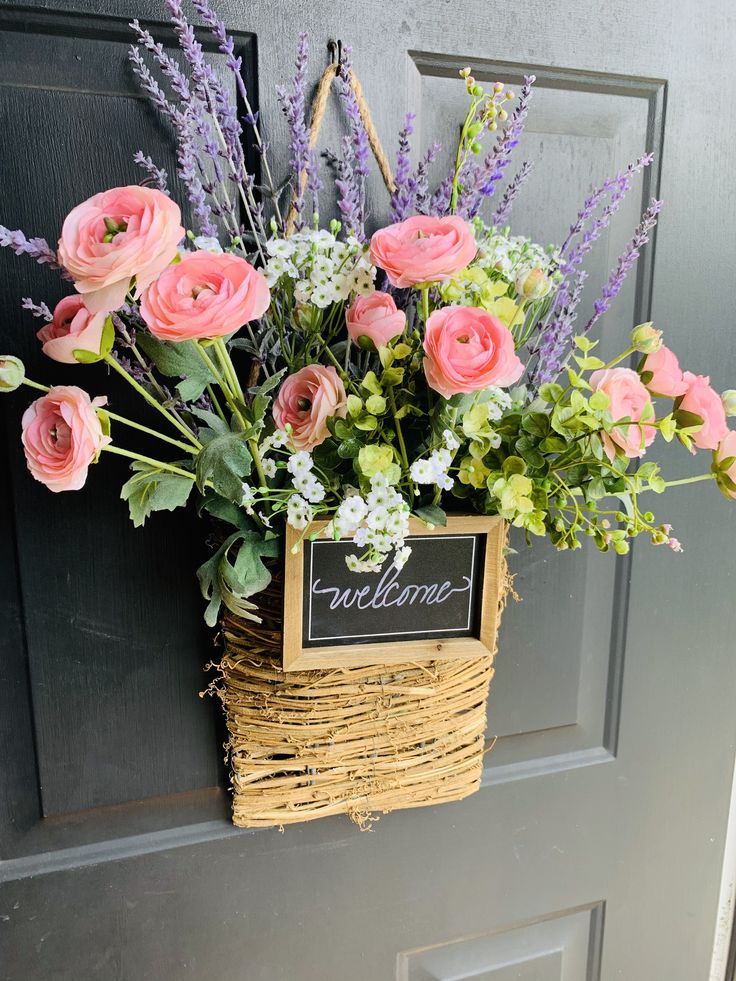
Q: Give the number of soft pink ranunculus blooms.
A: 12